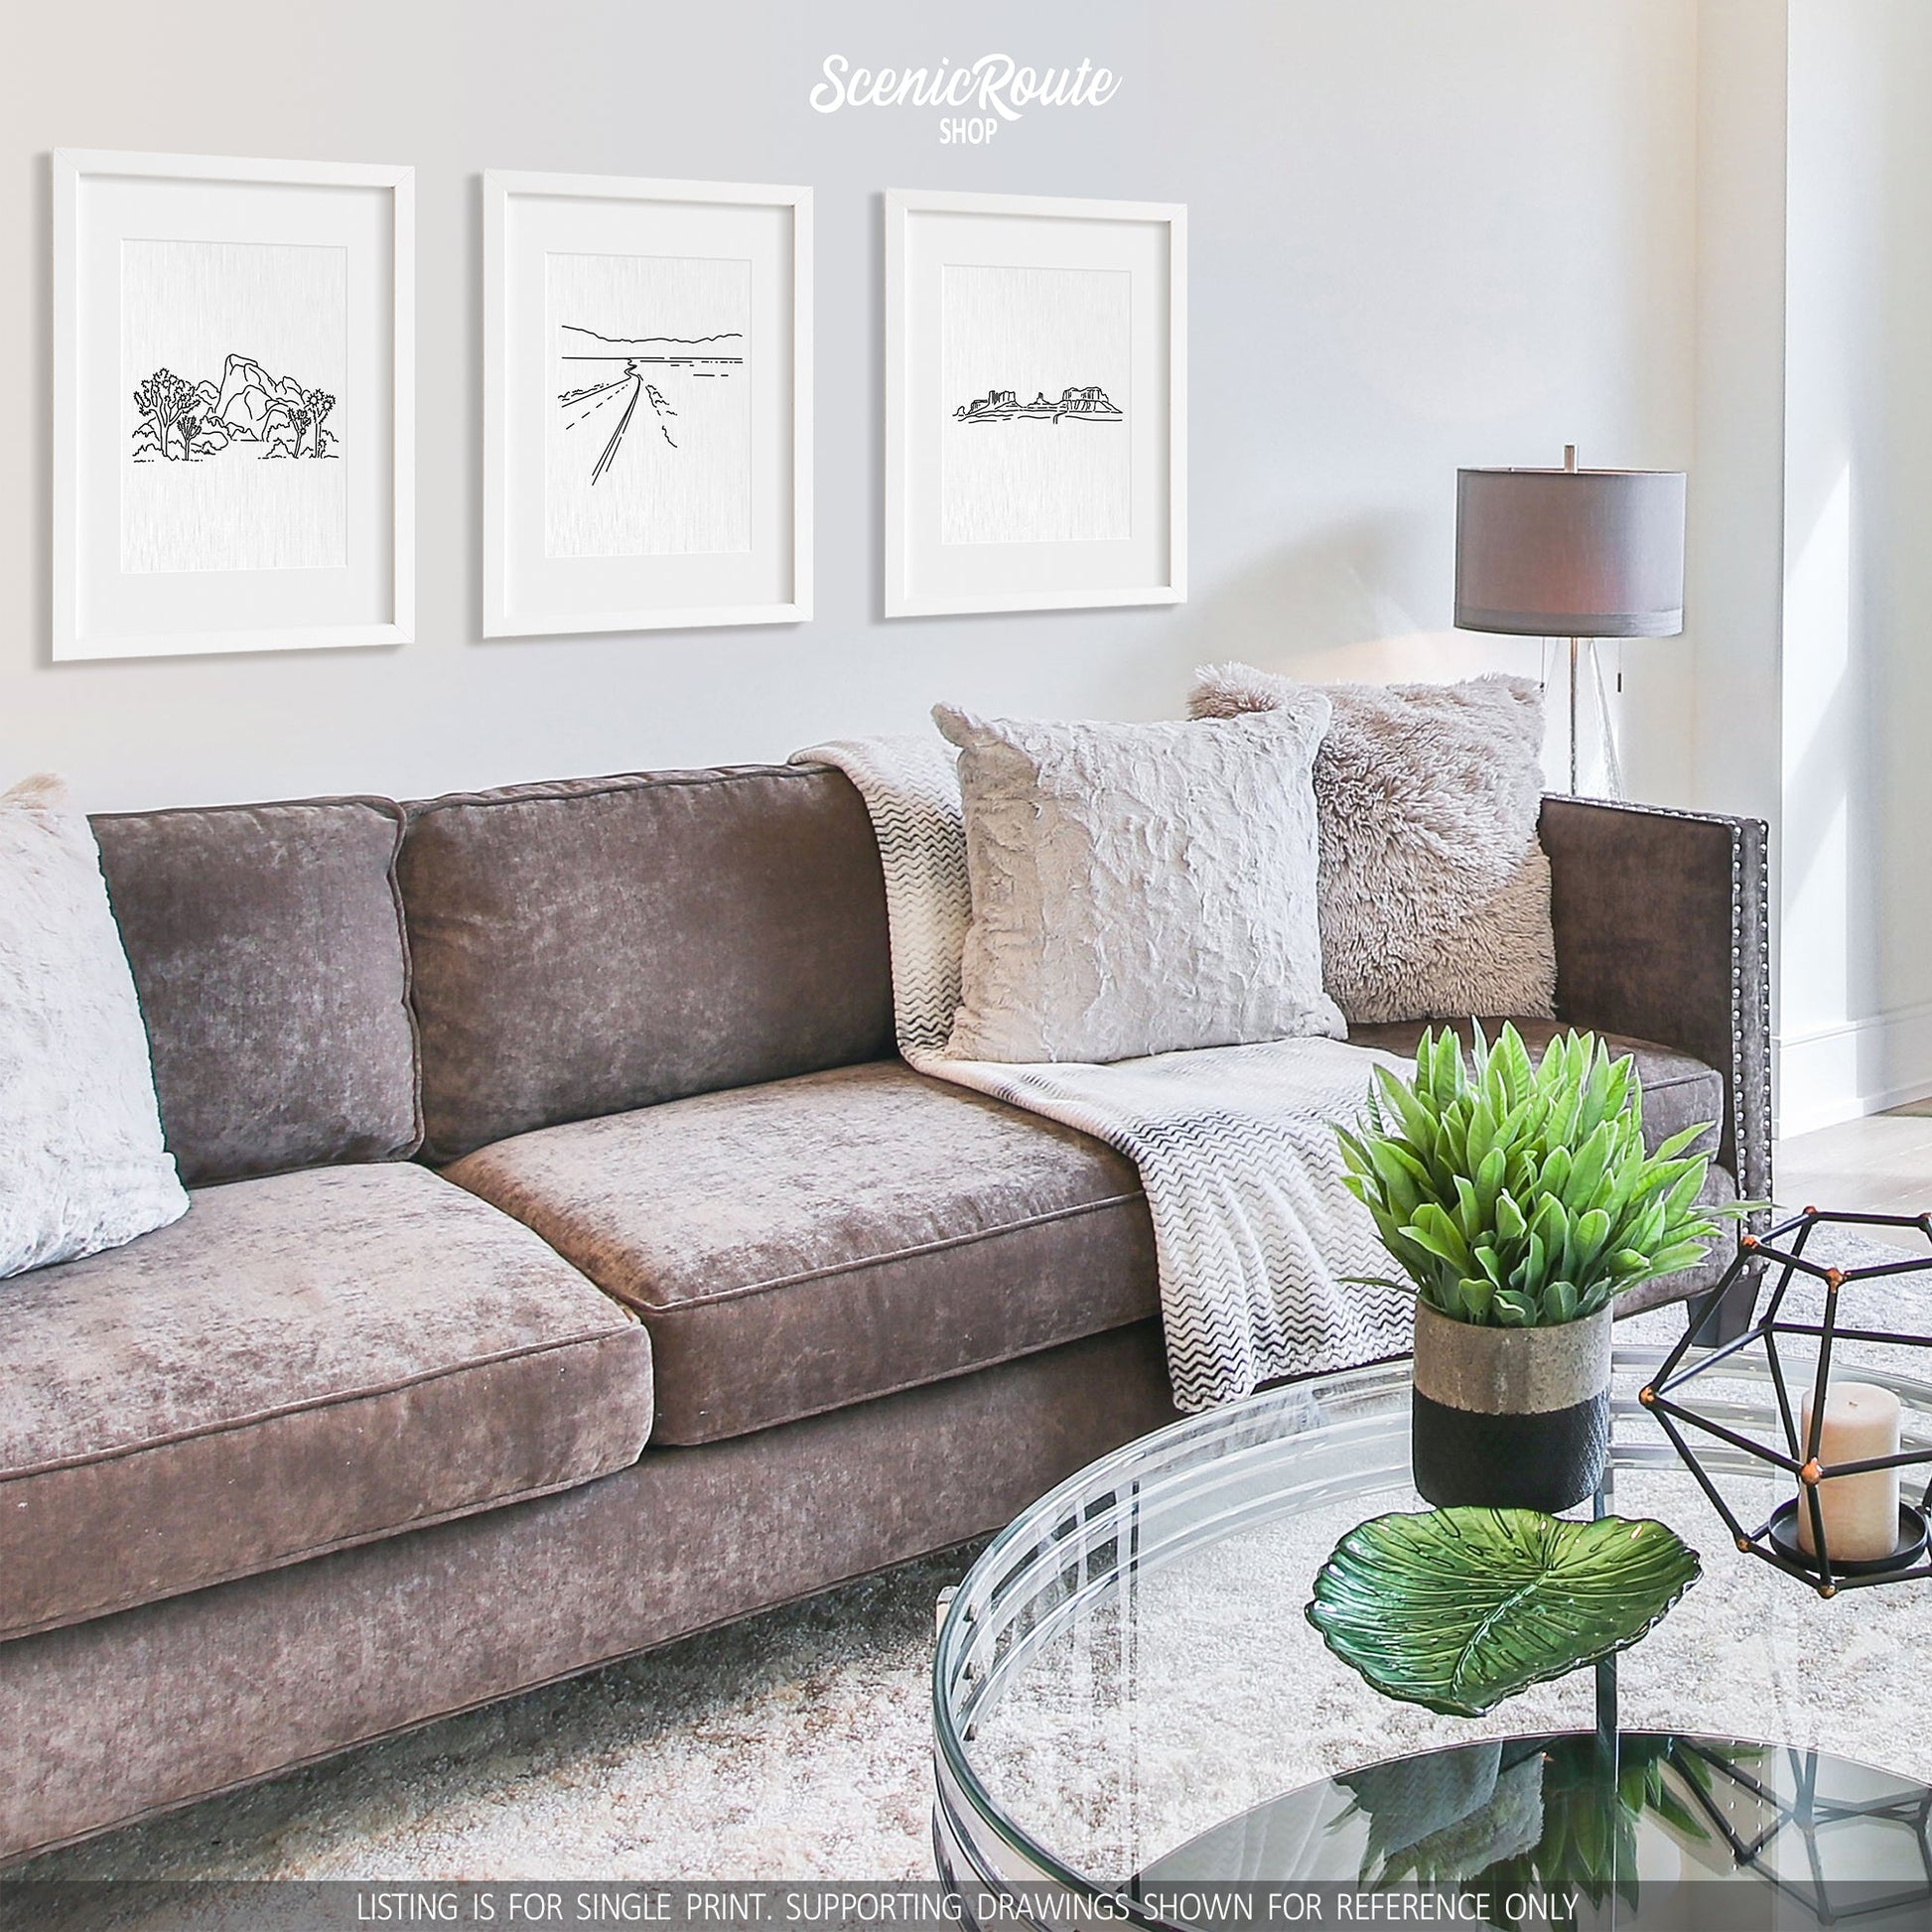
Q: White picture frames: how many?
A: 3